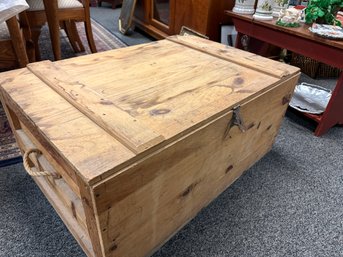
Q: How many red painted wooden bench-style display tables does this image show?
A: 1